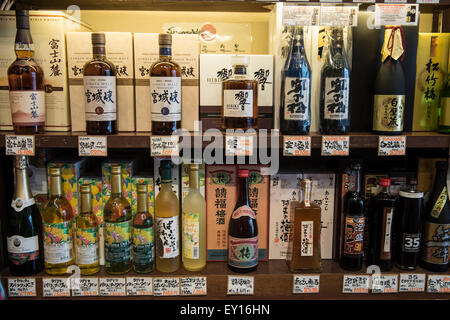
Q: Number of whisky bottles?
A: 4